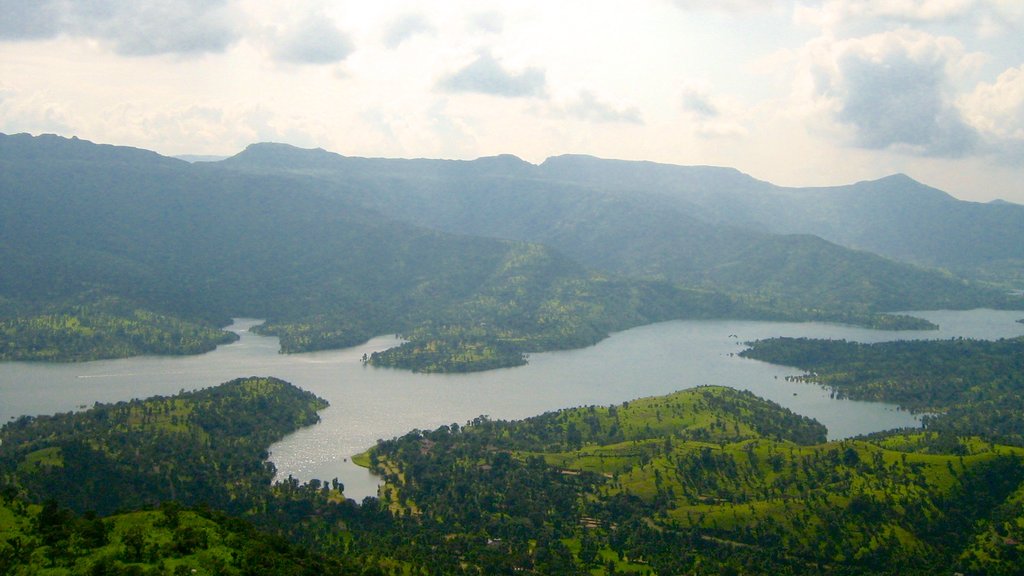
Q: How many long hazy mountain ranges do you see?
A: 1